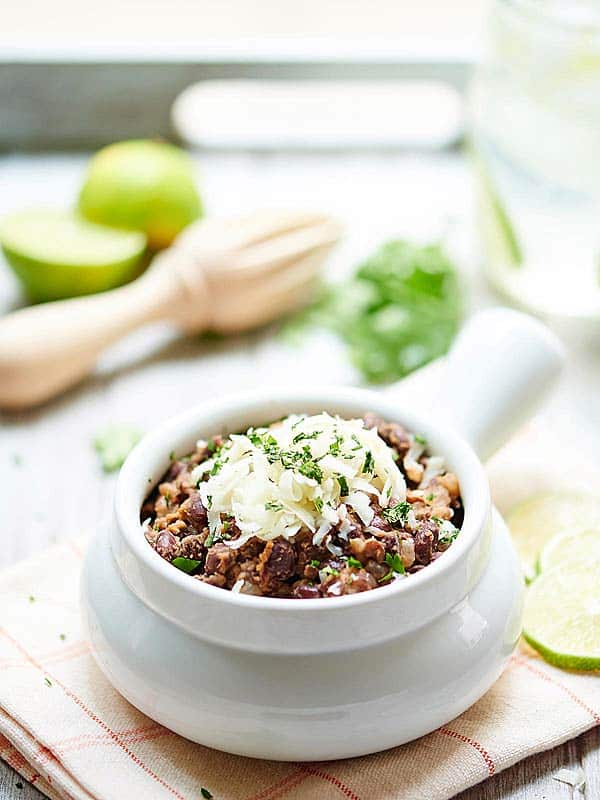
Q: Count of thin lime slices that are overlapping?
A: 3